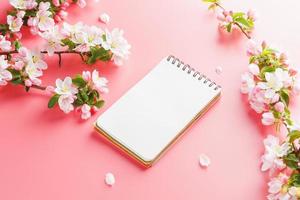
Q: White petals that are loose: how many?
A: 4